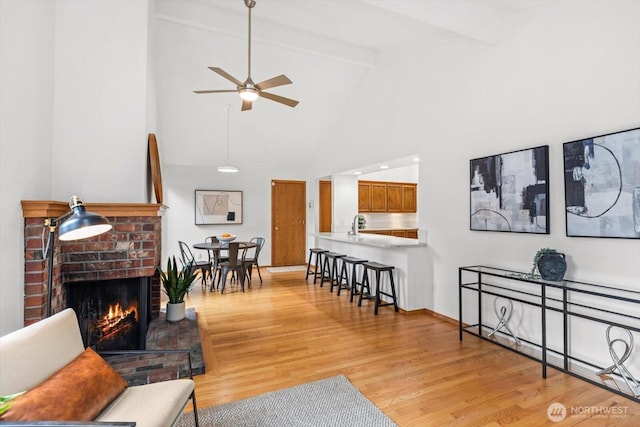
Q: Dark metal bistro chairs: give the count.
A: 4